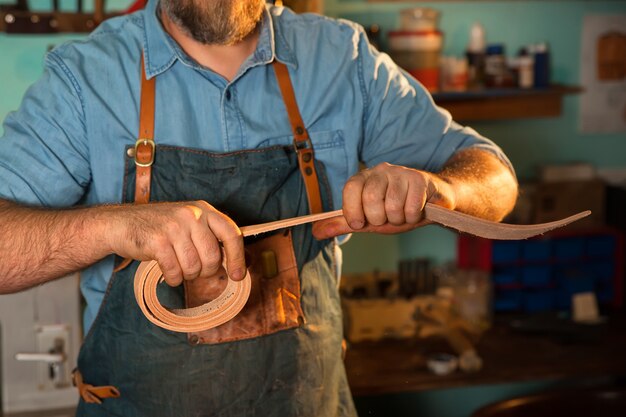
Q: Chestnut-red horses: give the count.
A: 0